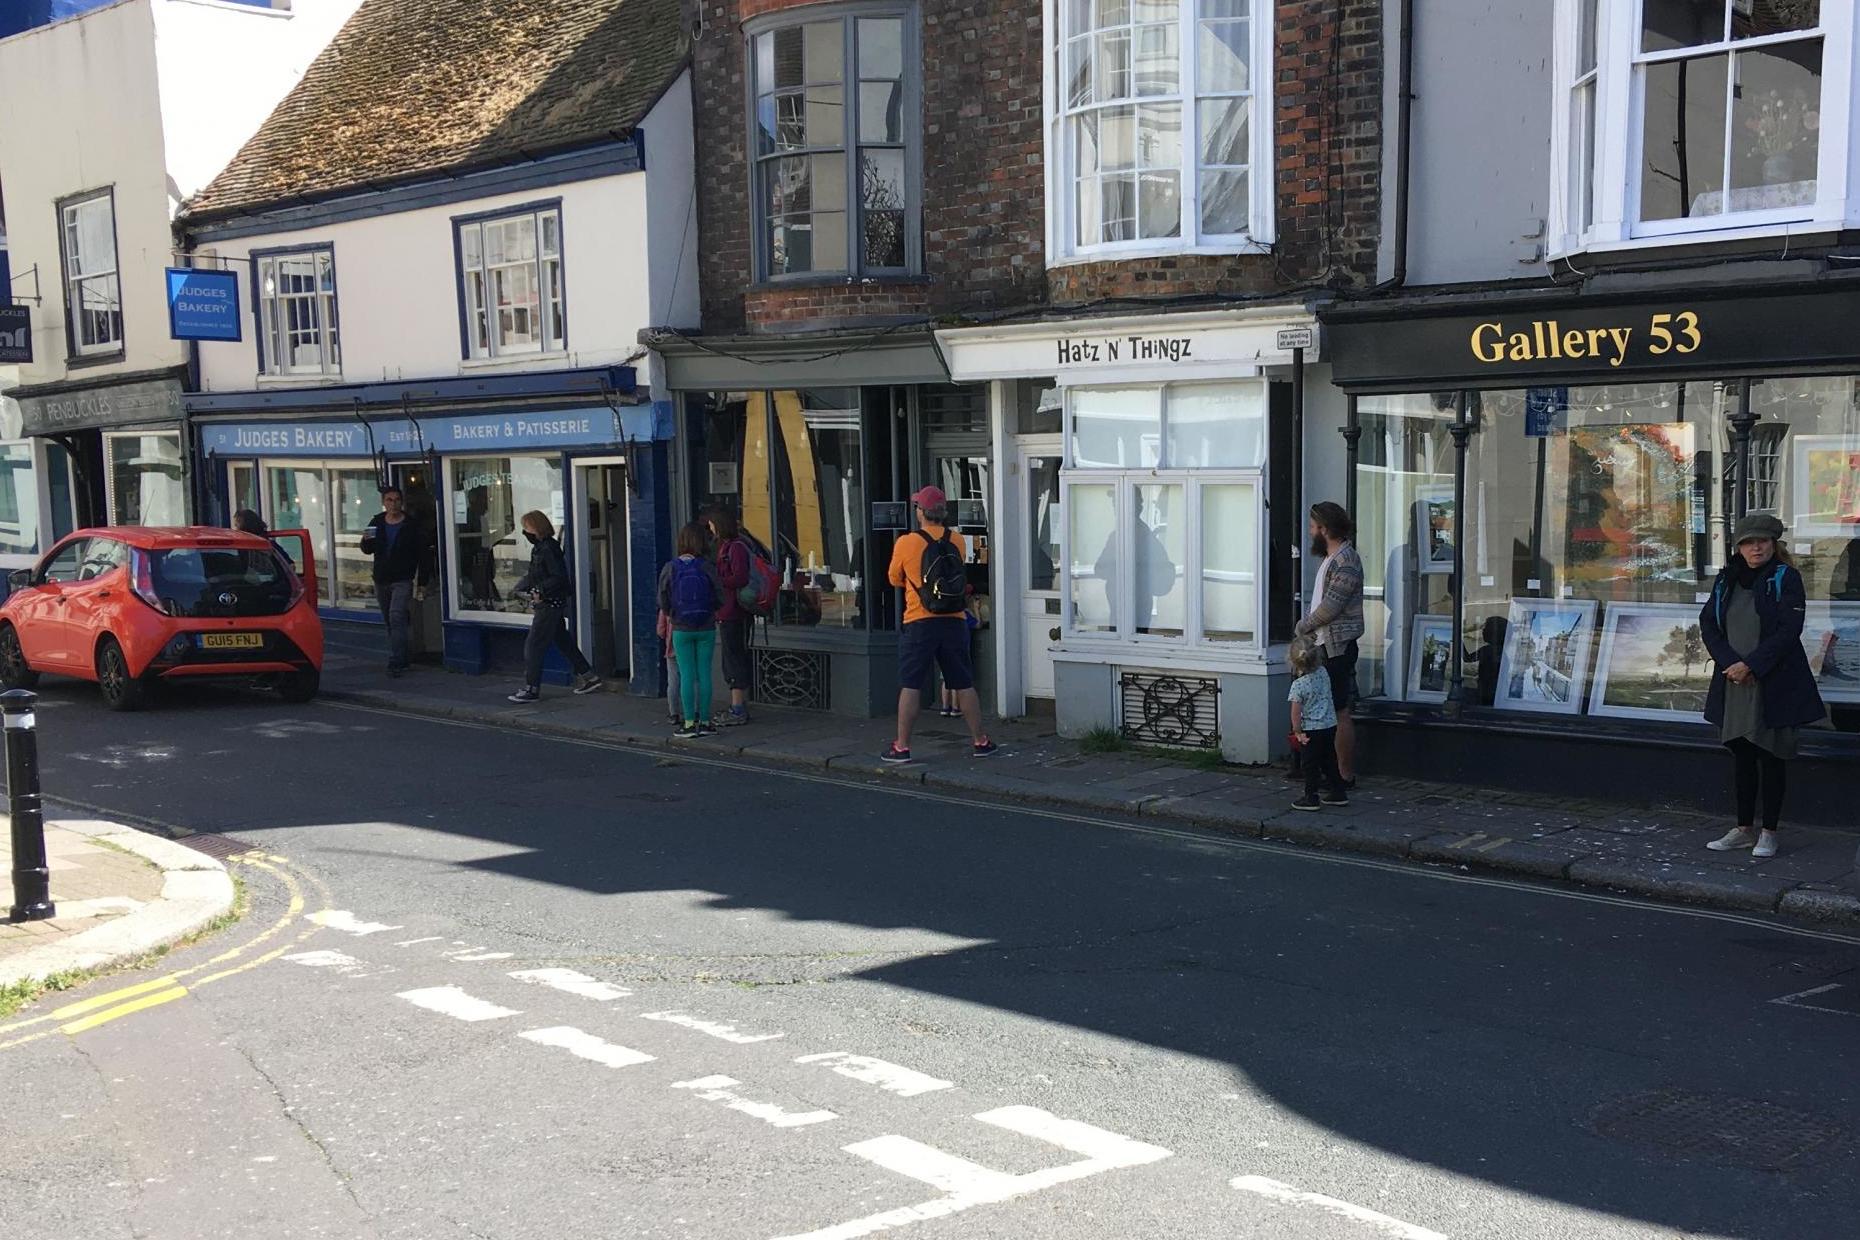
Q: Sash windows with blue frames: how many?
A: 2